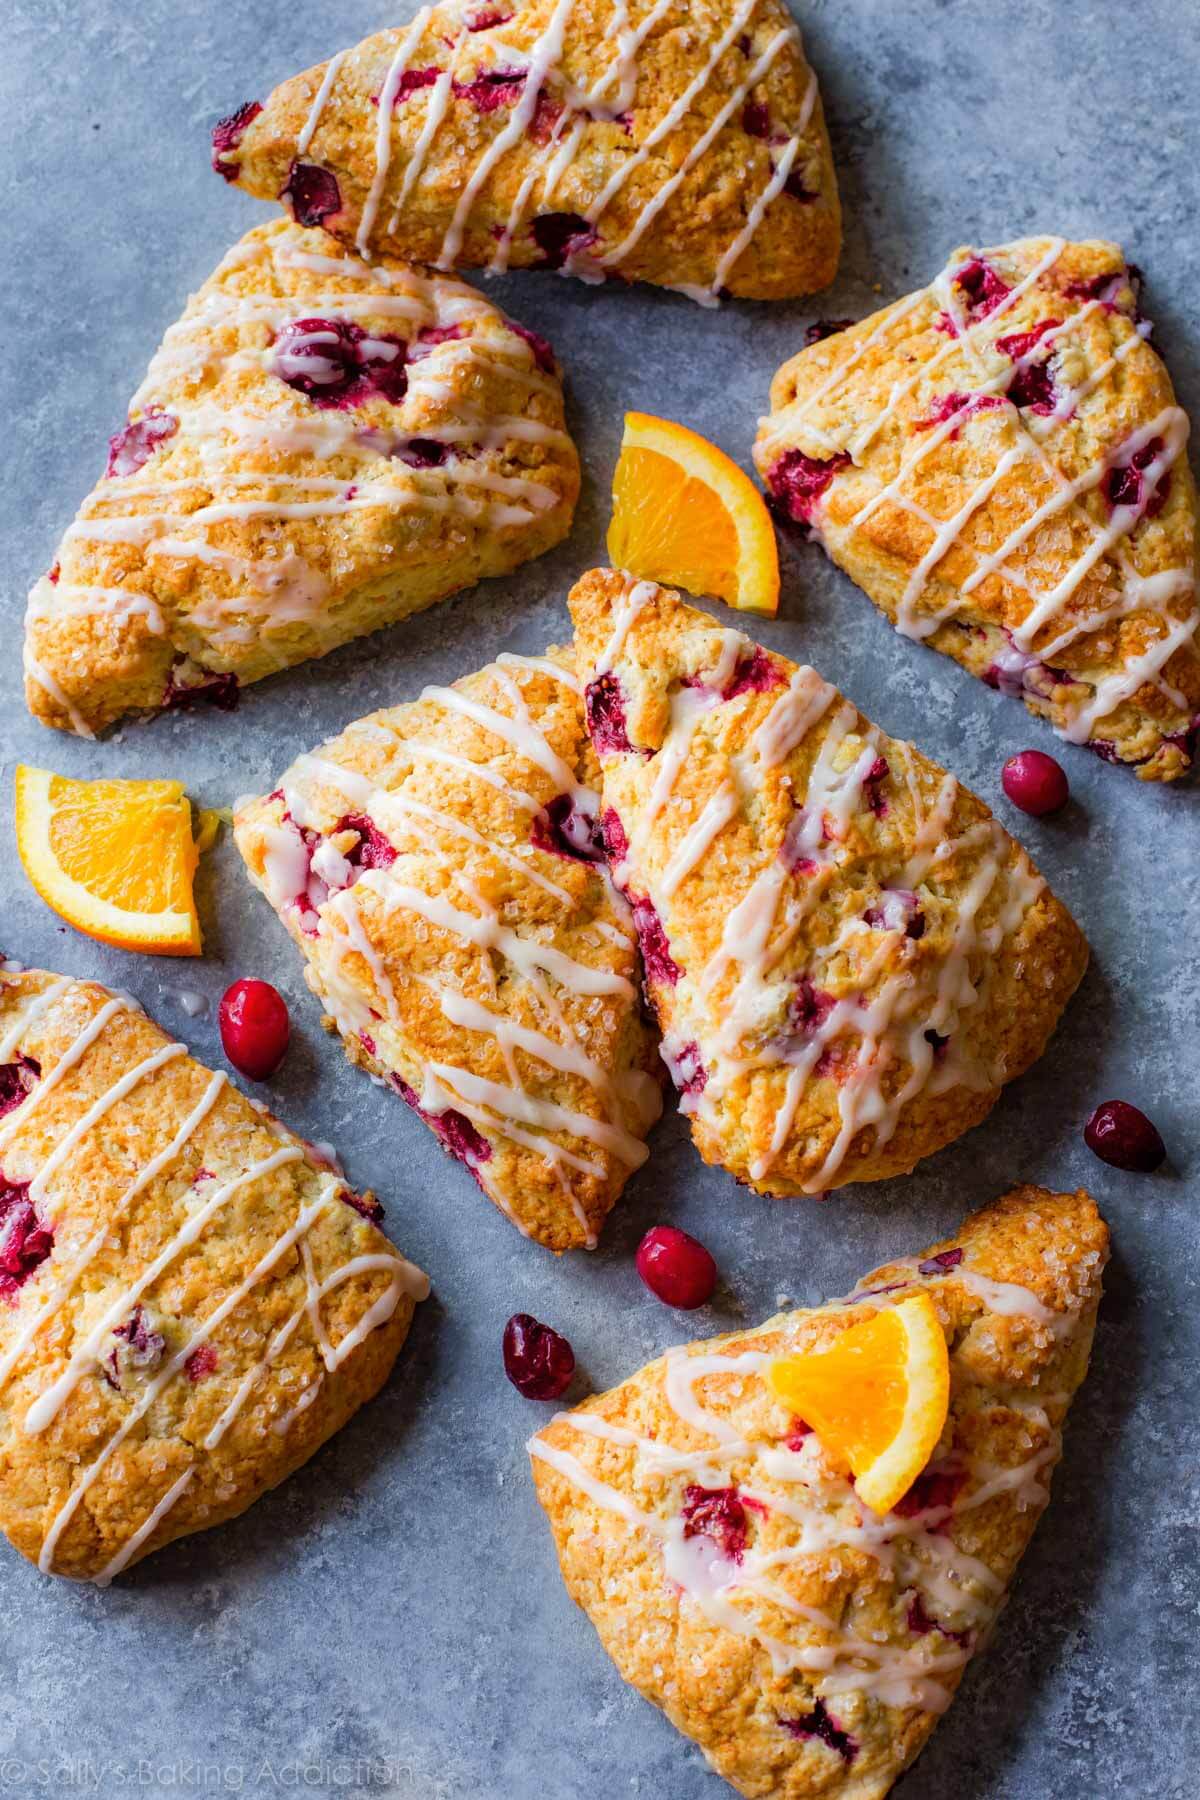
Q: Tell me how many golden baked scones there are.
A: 7